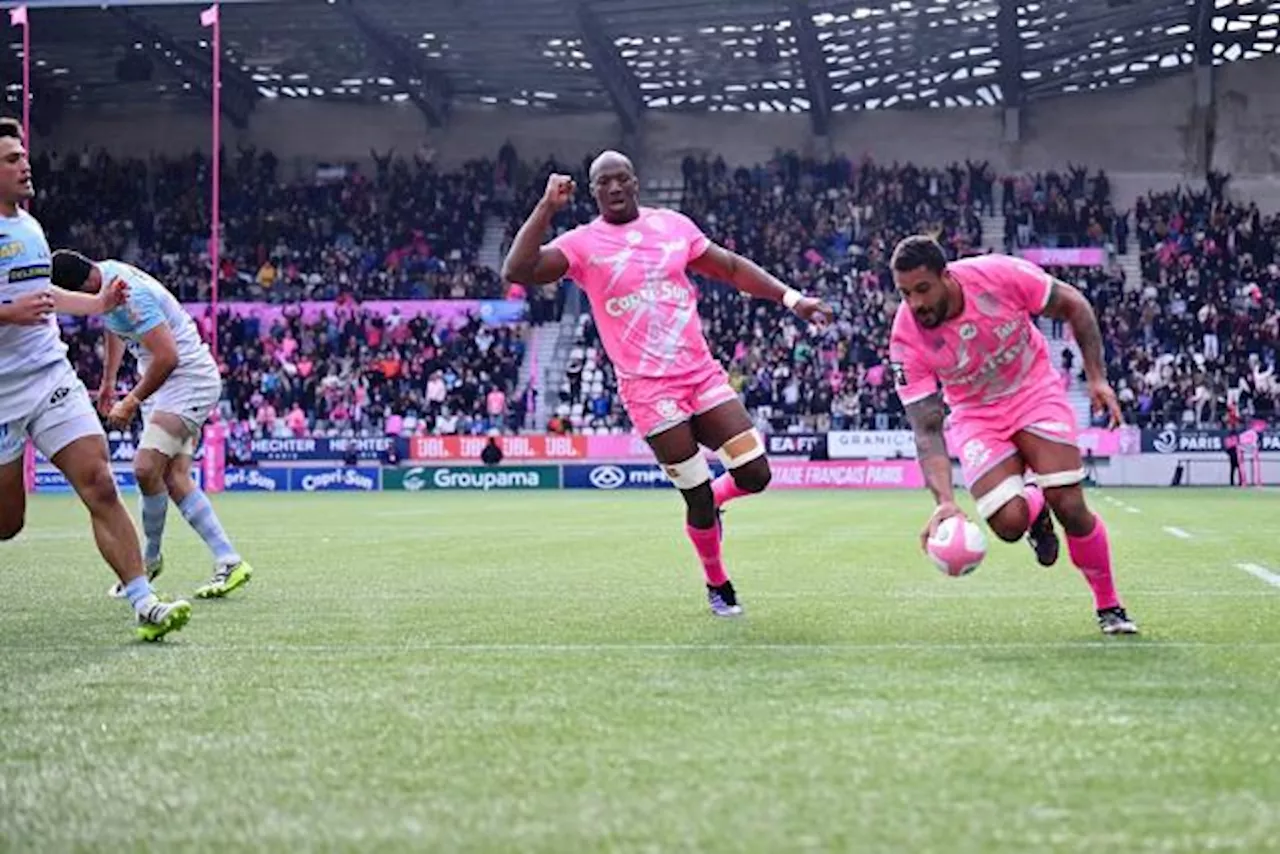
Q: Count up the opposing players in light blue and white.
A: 2